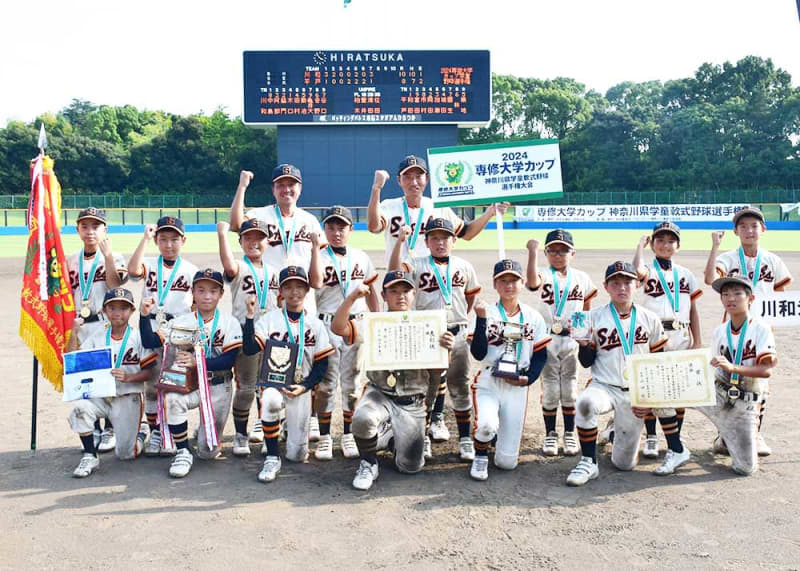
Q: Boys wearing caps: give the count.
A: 15